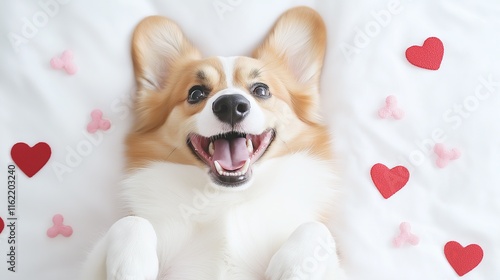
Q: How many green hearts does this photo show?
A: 0